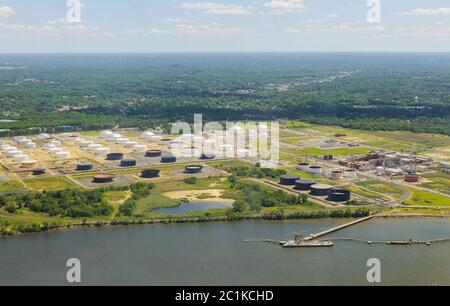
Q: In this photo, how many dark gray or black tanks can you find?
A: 14